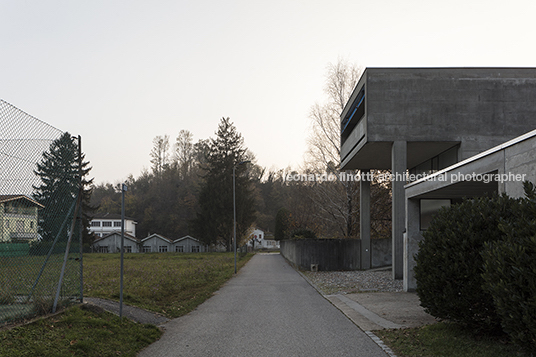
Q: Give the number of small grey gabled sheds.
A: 3